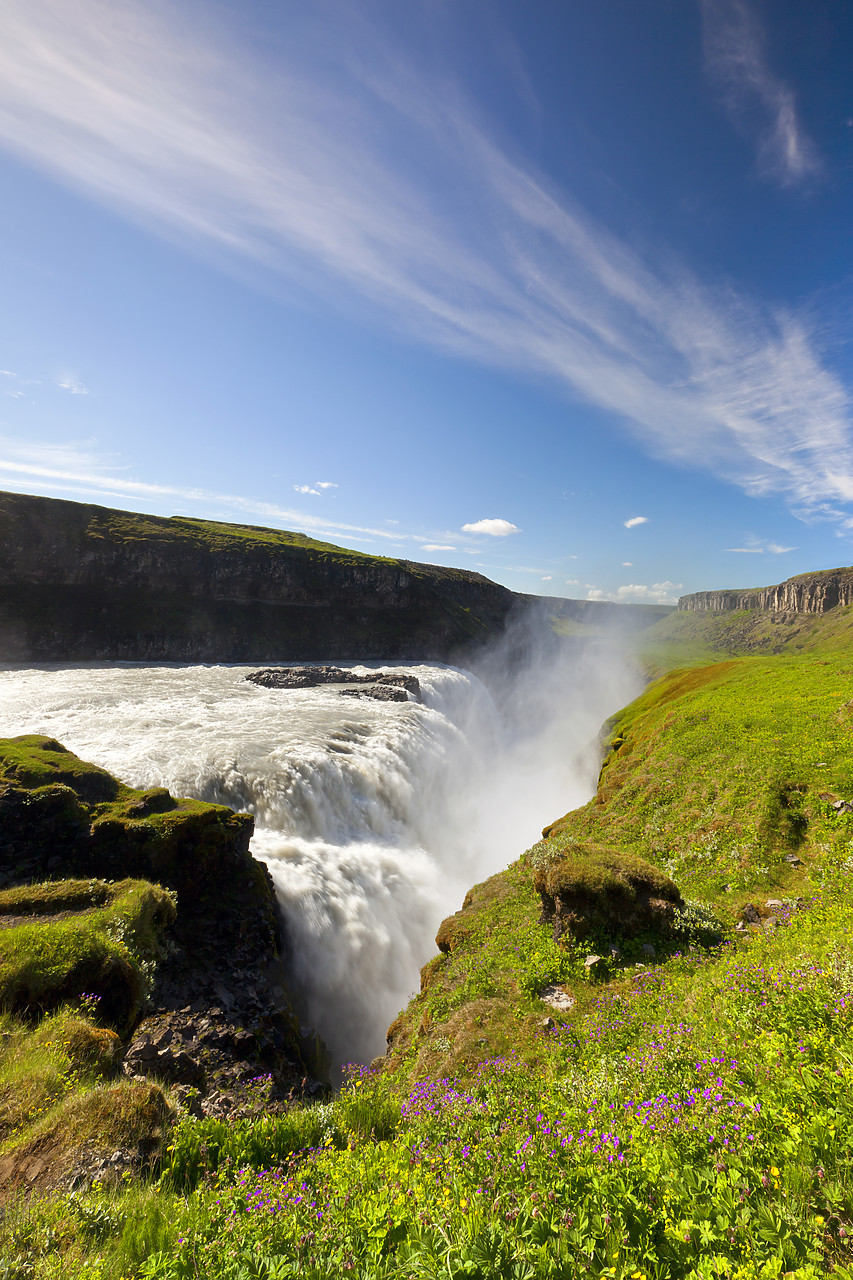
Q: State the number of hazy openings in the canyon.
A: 1